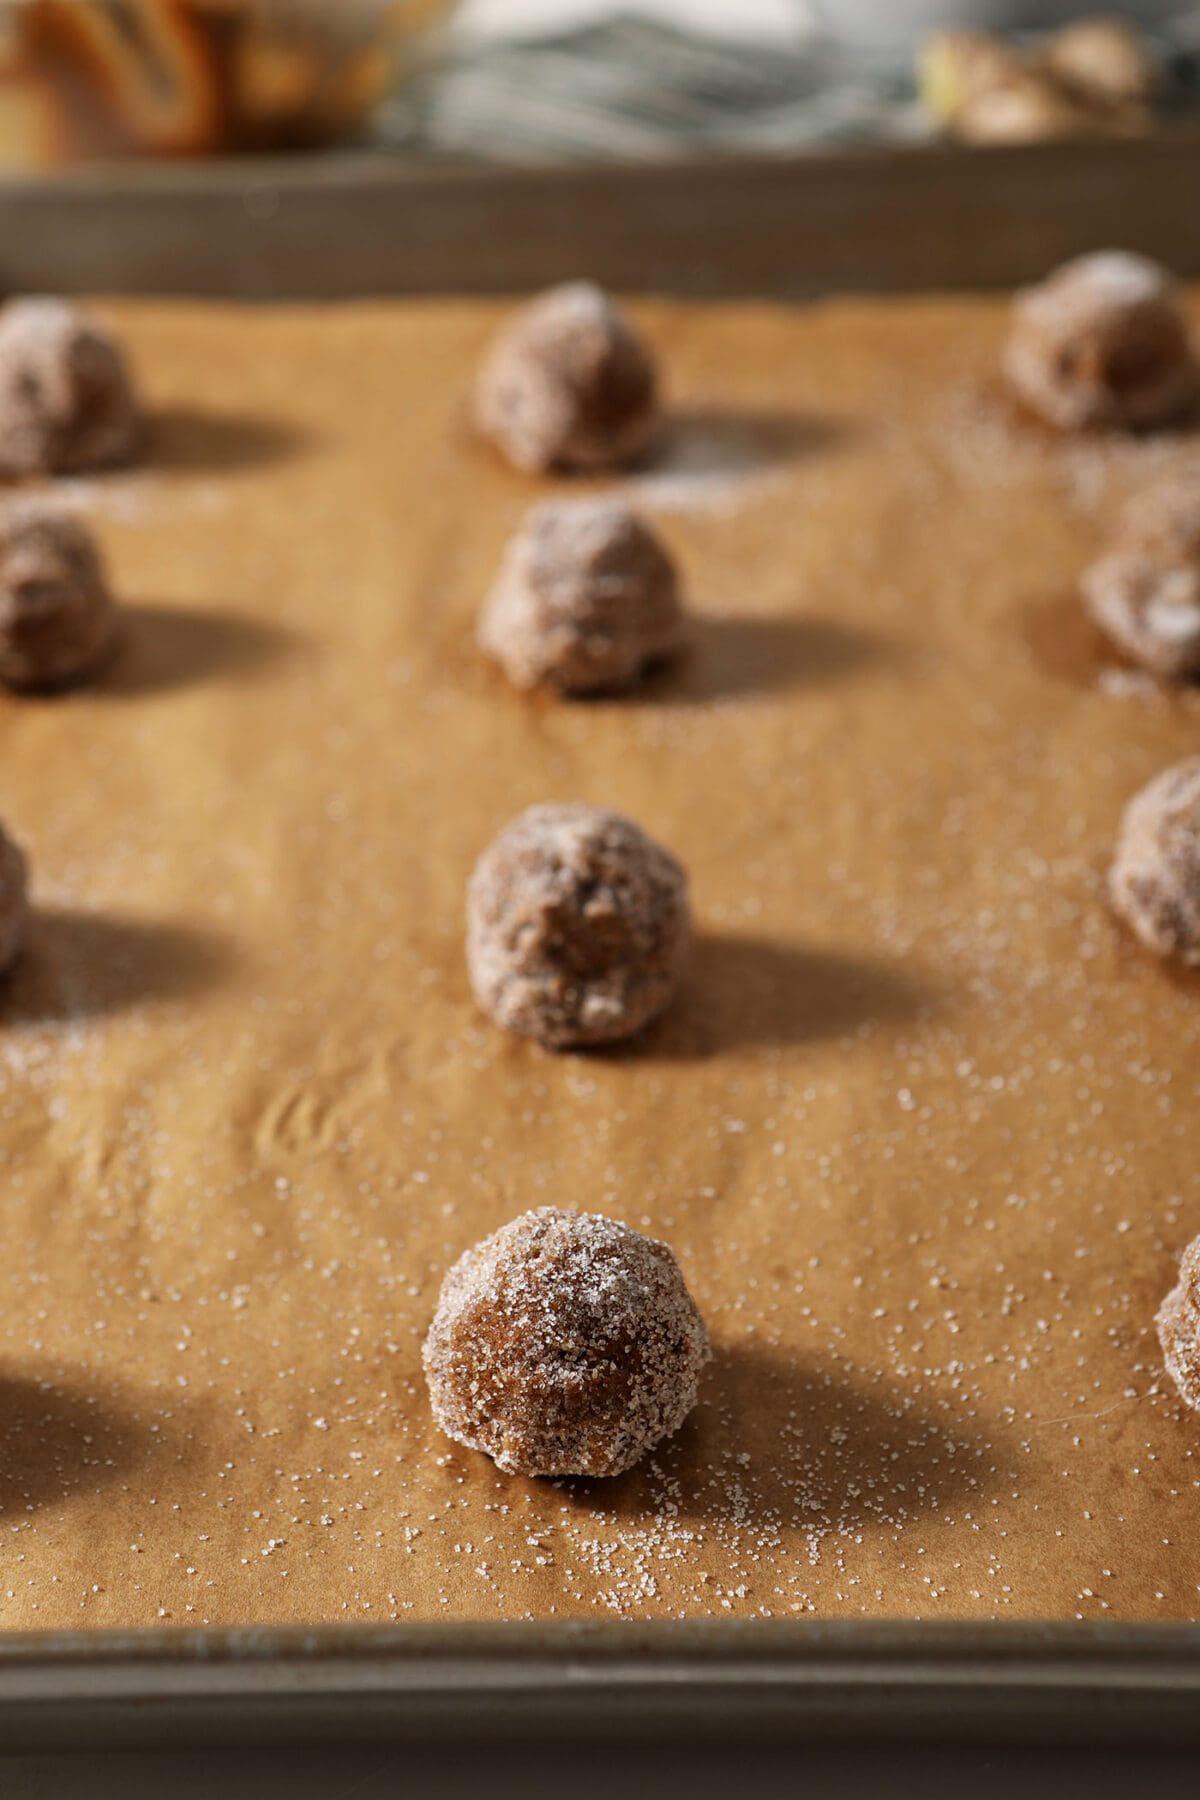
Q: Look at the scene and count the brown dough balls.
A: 11